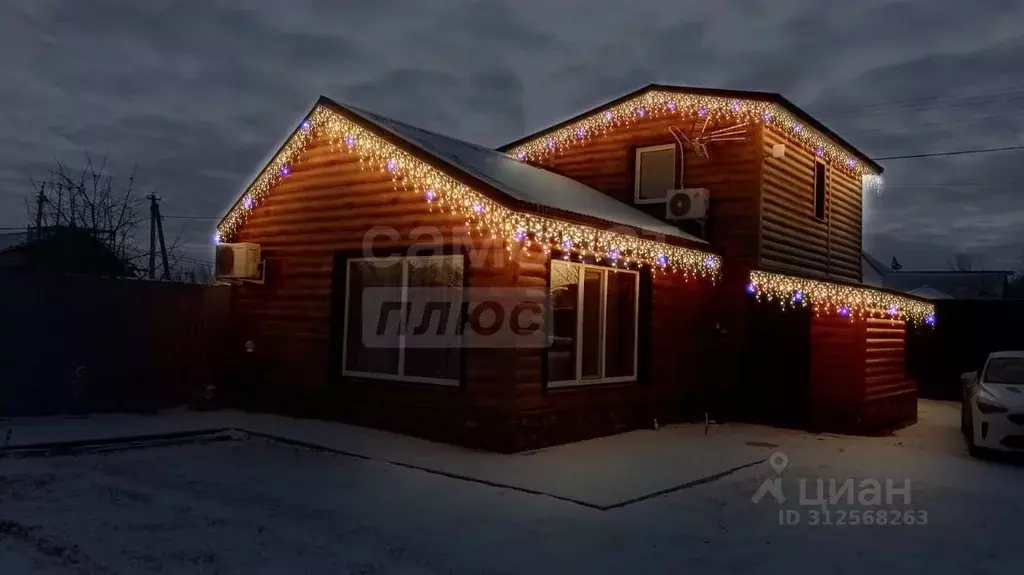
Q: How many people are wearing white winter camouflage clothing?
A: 0